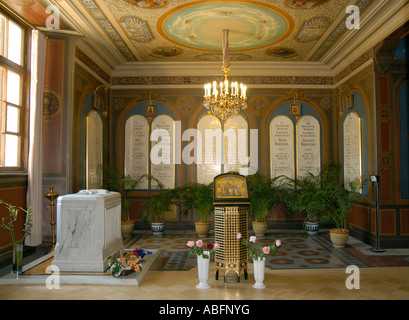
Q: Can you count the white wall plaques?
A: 8